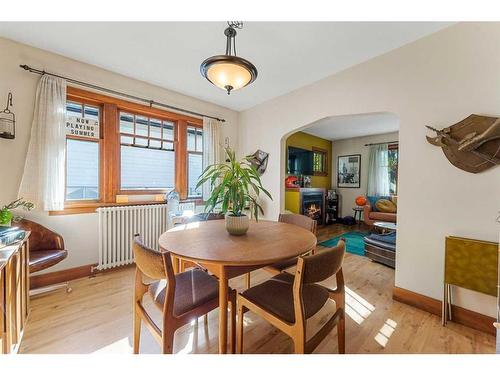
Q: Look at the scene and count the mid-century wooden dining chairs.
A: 4